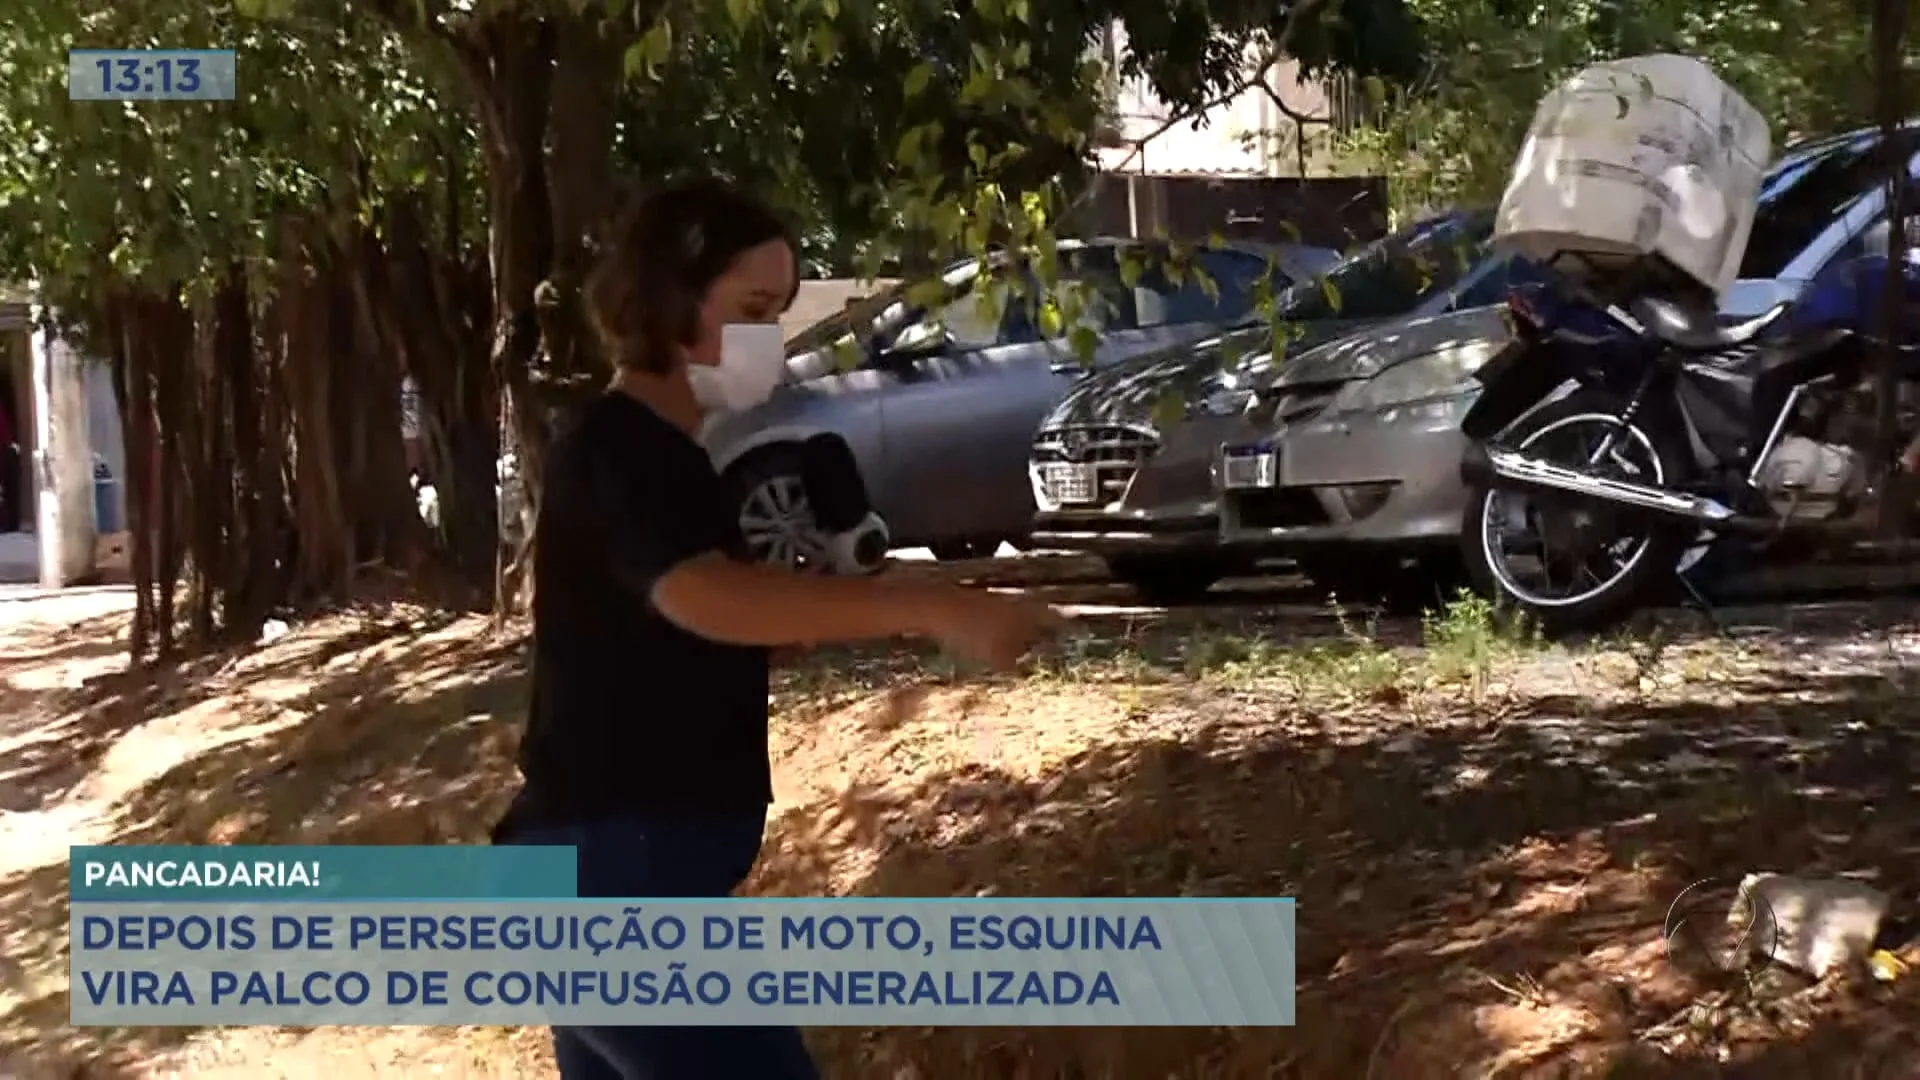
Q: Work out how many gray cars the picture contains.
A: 3